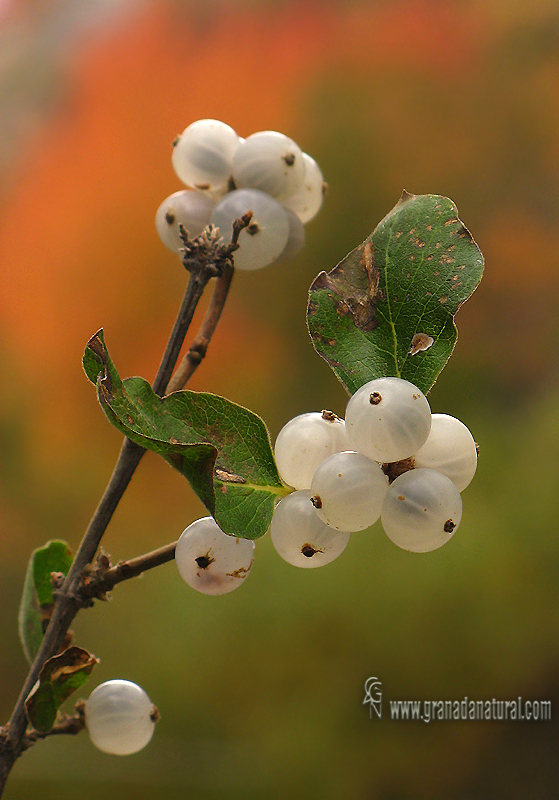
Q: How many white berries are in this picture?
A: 14